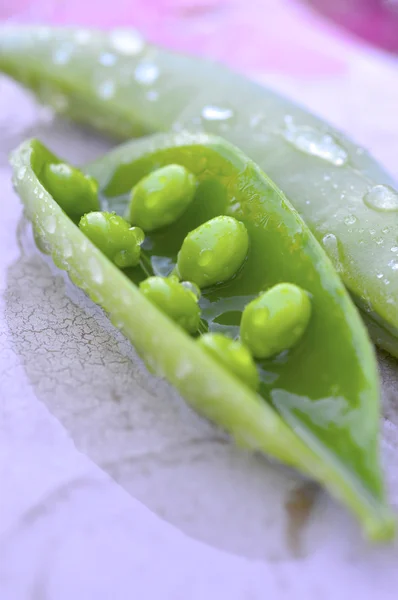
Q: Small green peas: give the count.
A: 7